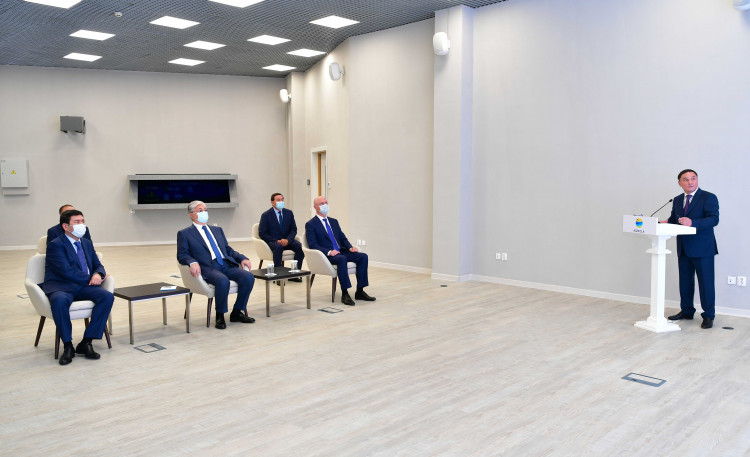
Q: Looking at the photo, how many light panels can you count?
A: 11